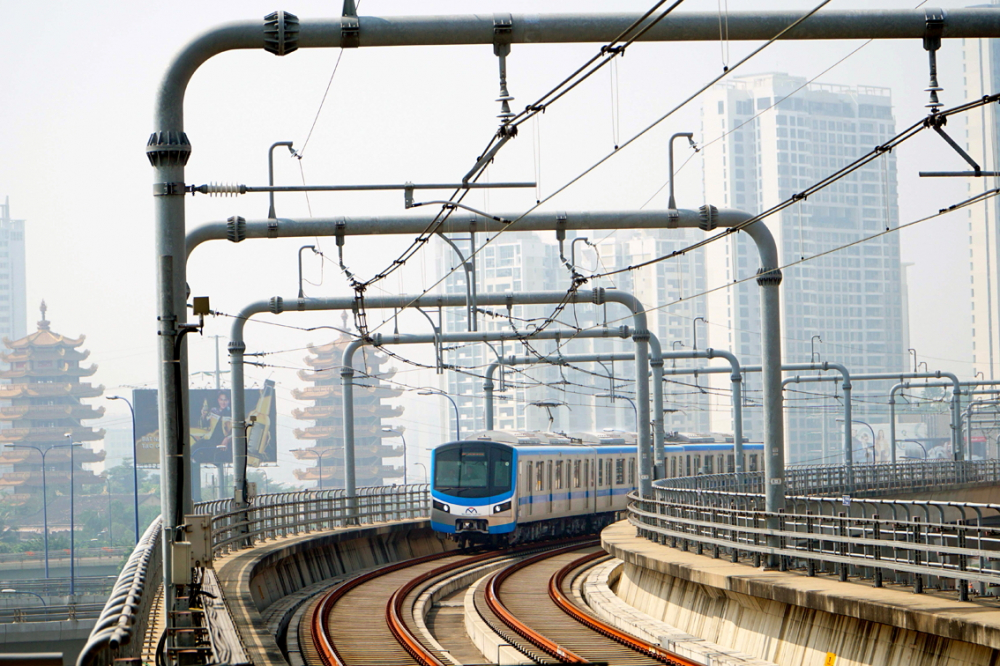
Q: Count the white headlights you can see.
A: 2